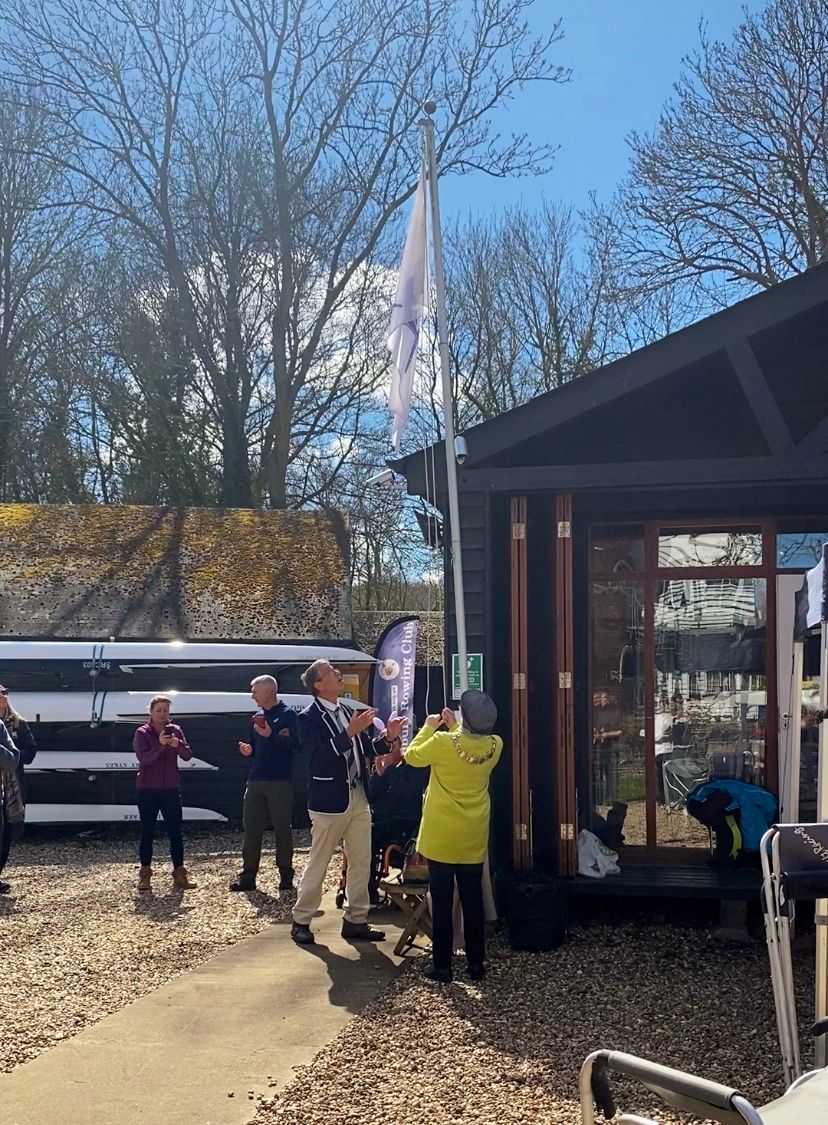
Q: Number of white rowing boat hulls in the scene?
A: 4